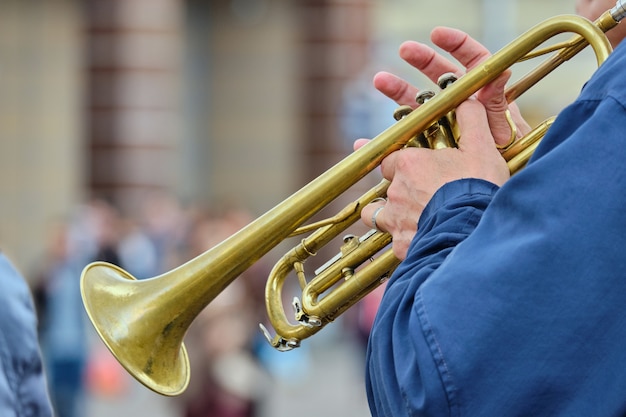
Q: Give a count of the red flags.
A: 0